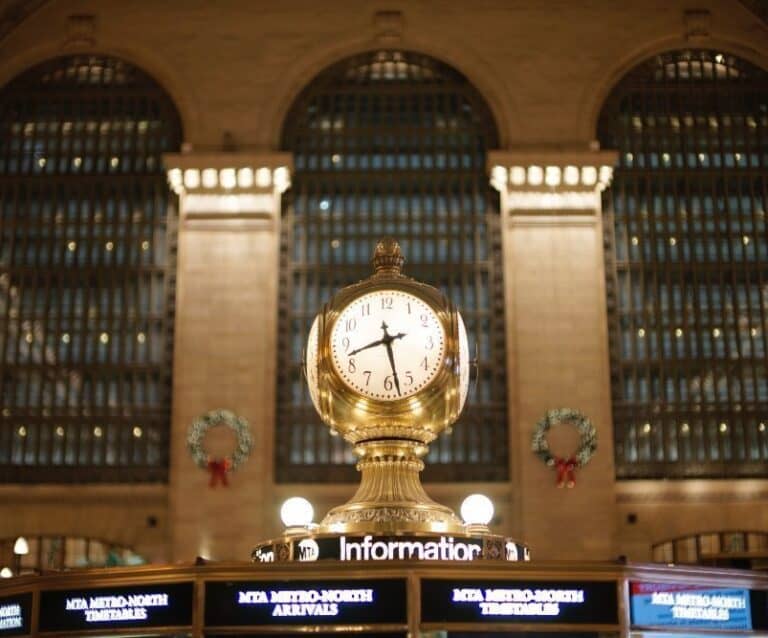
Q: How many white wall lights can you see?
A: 14